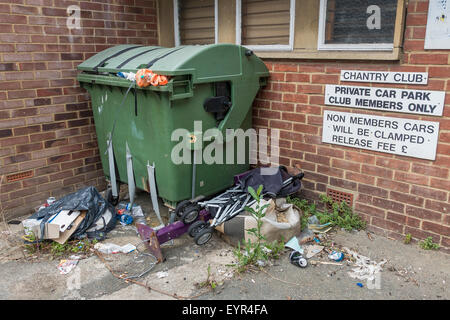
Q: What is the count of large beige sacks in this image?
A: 1